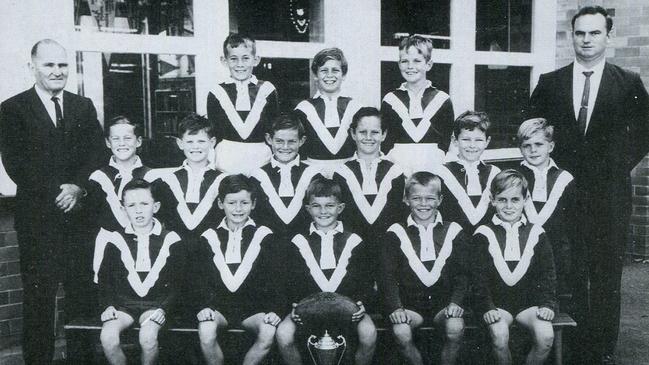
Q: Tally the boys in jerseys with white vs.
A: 14